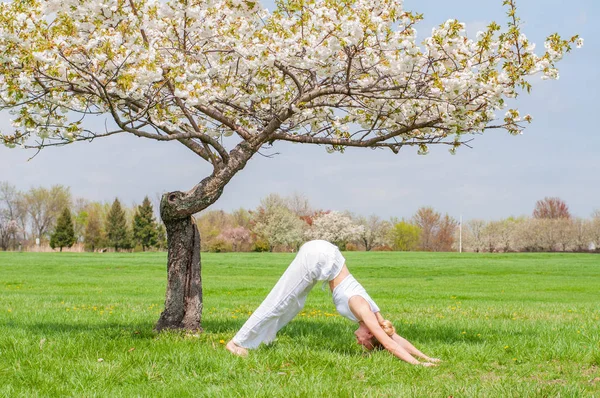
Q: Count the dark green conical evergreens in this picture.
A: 3